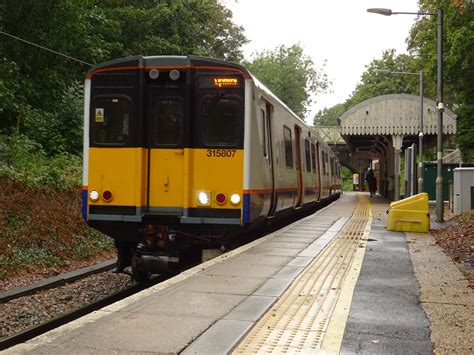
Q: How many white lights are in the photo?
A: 3